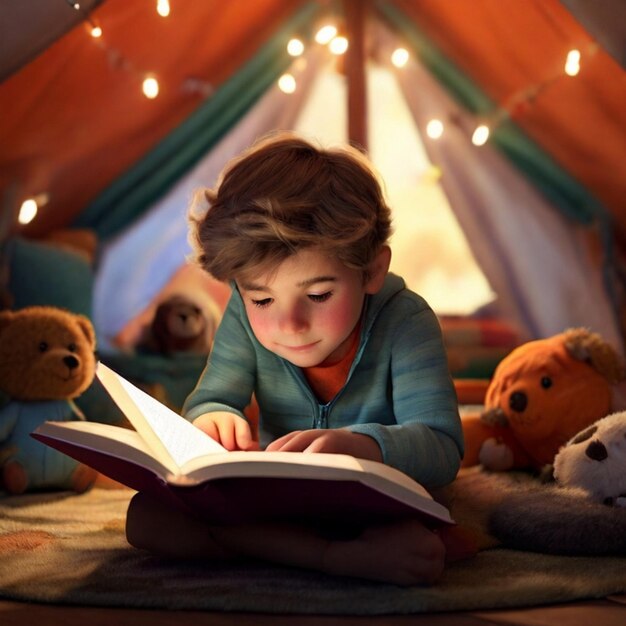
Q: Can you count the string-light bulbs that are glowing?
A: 12